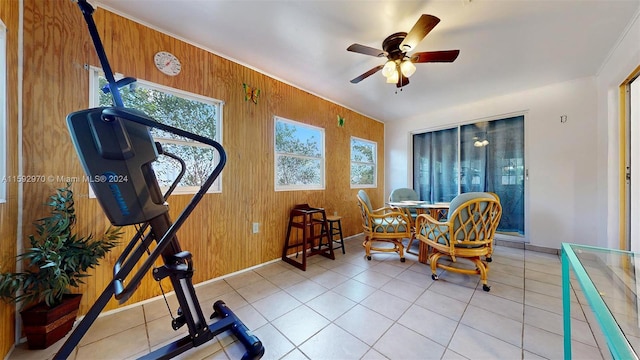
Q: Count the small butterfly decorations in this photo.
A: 2